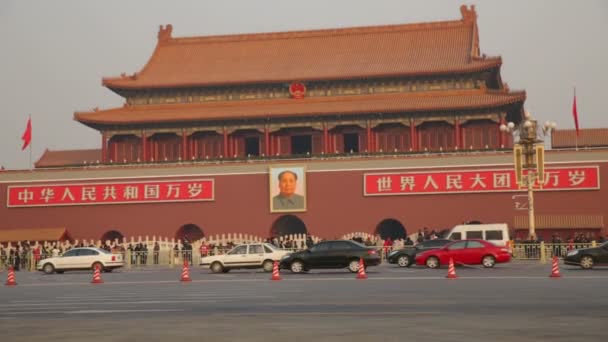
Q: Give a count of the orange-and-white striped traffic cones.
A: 7